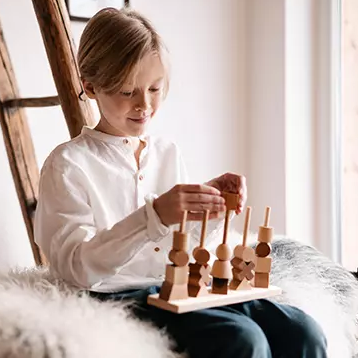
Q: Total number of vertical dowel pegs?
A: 5